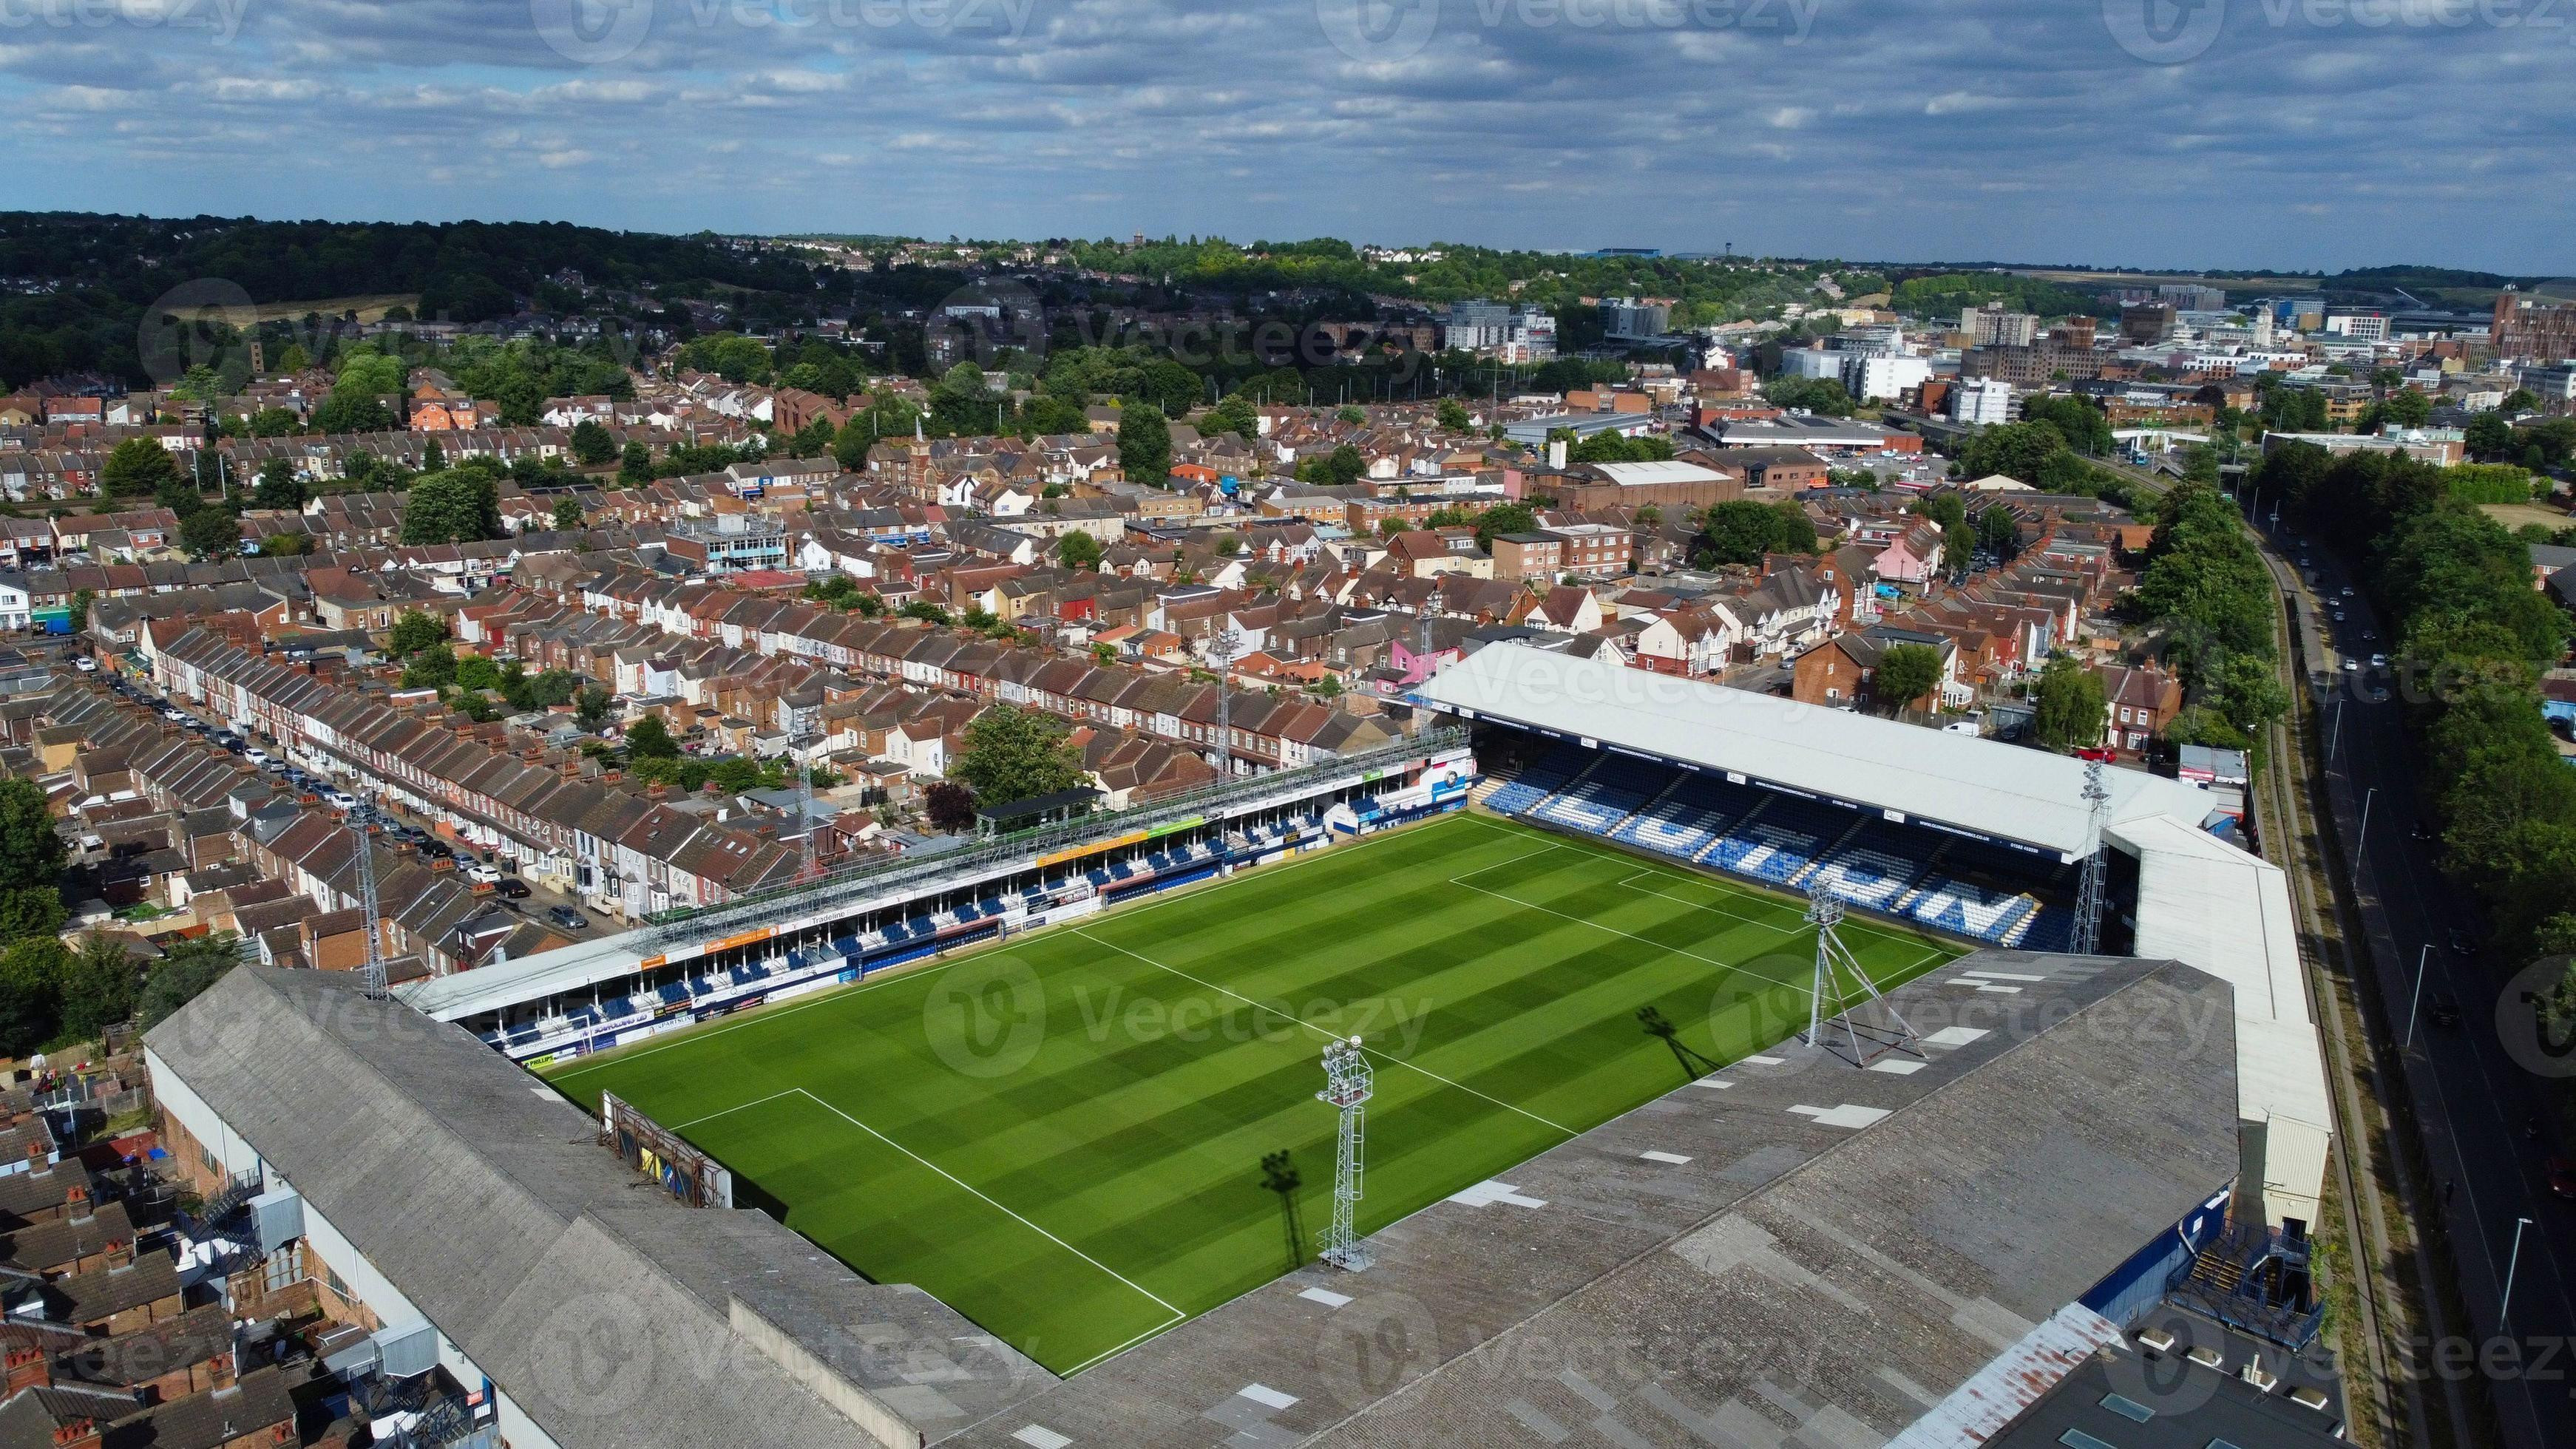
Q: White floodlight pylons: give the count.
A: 7